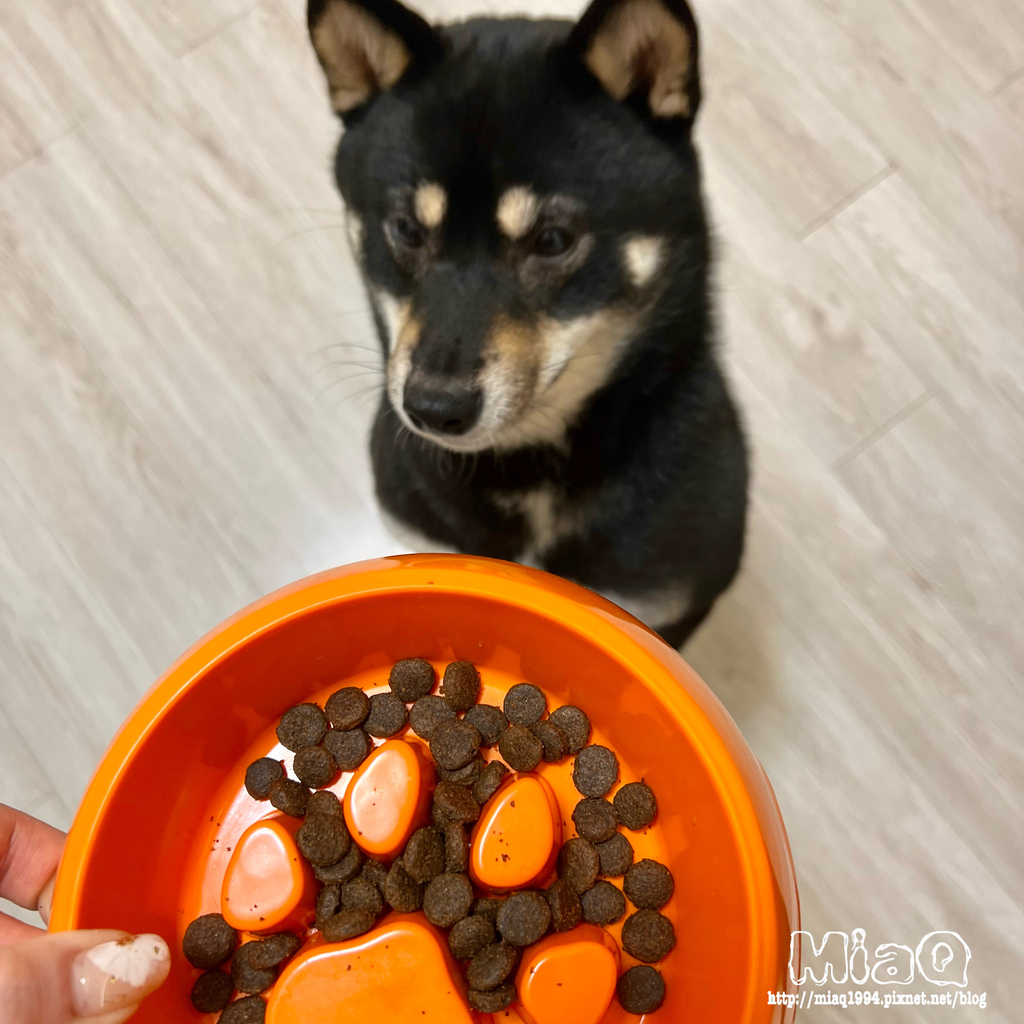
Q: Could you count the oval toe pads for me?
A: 4